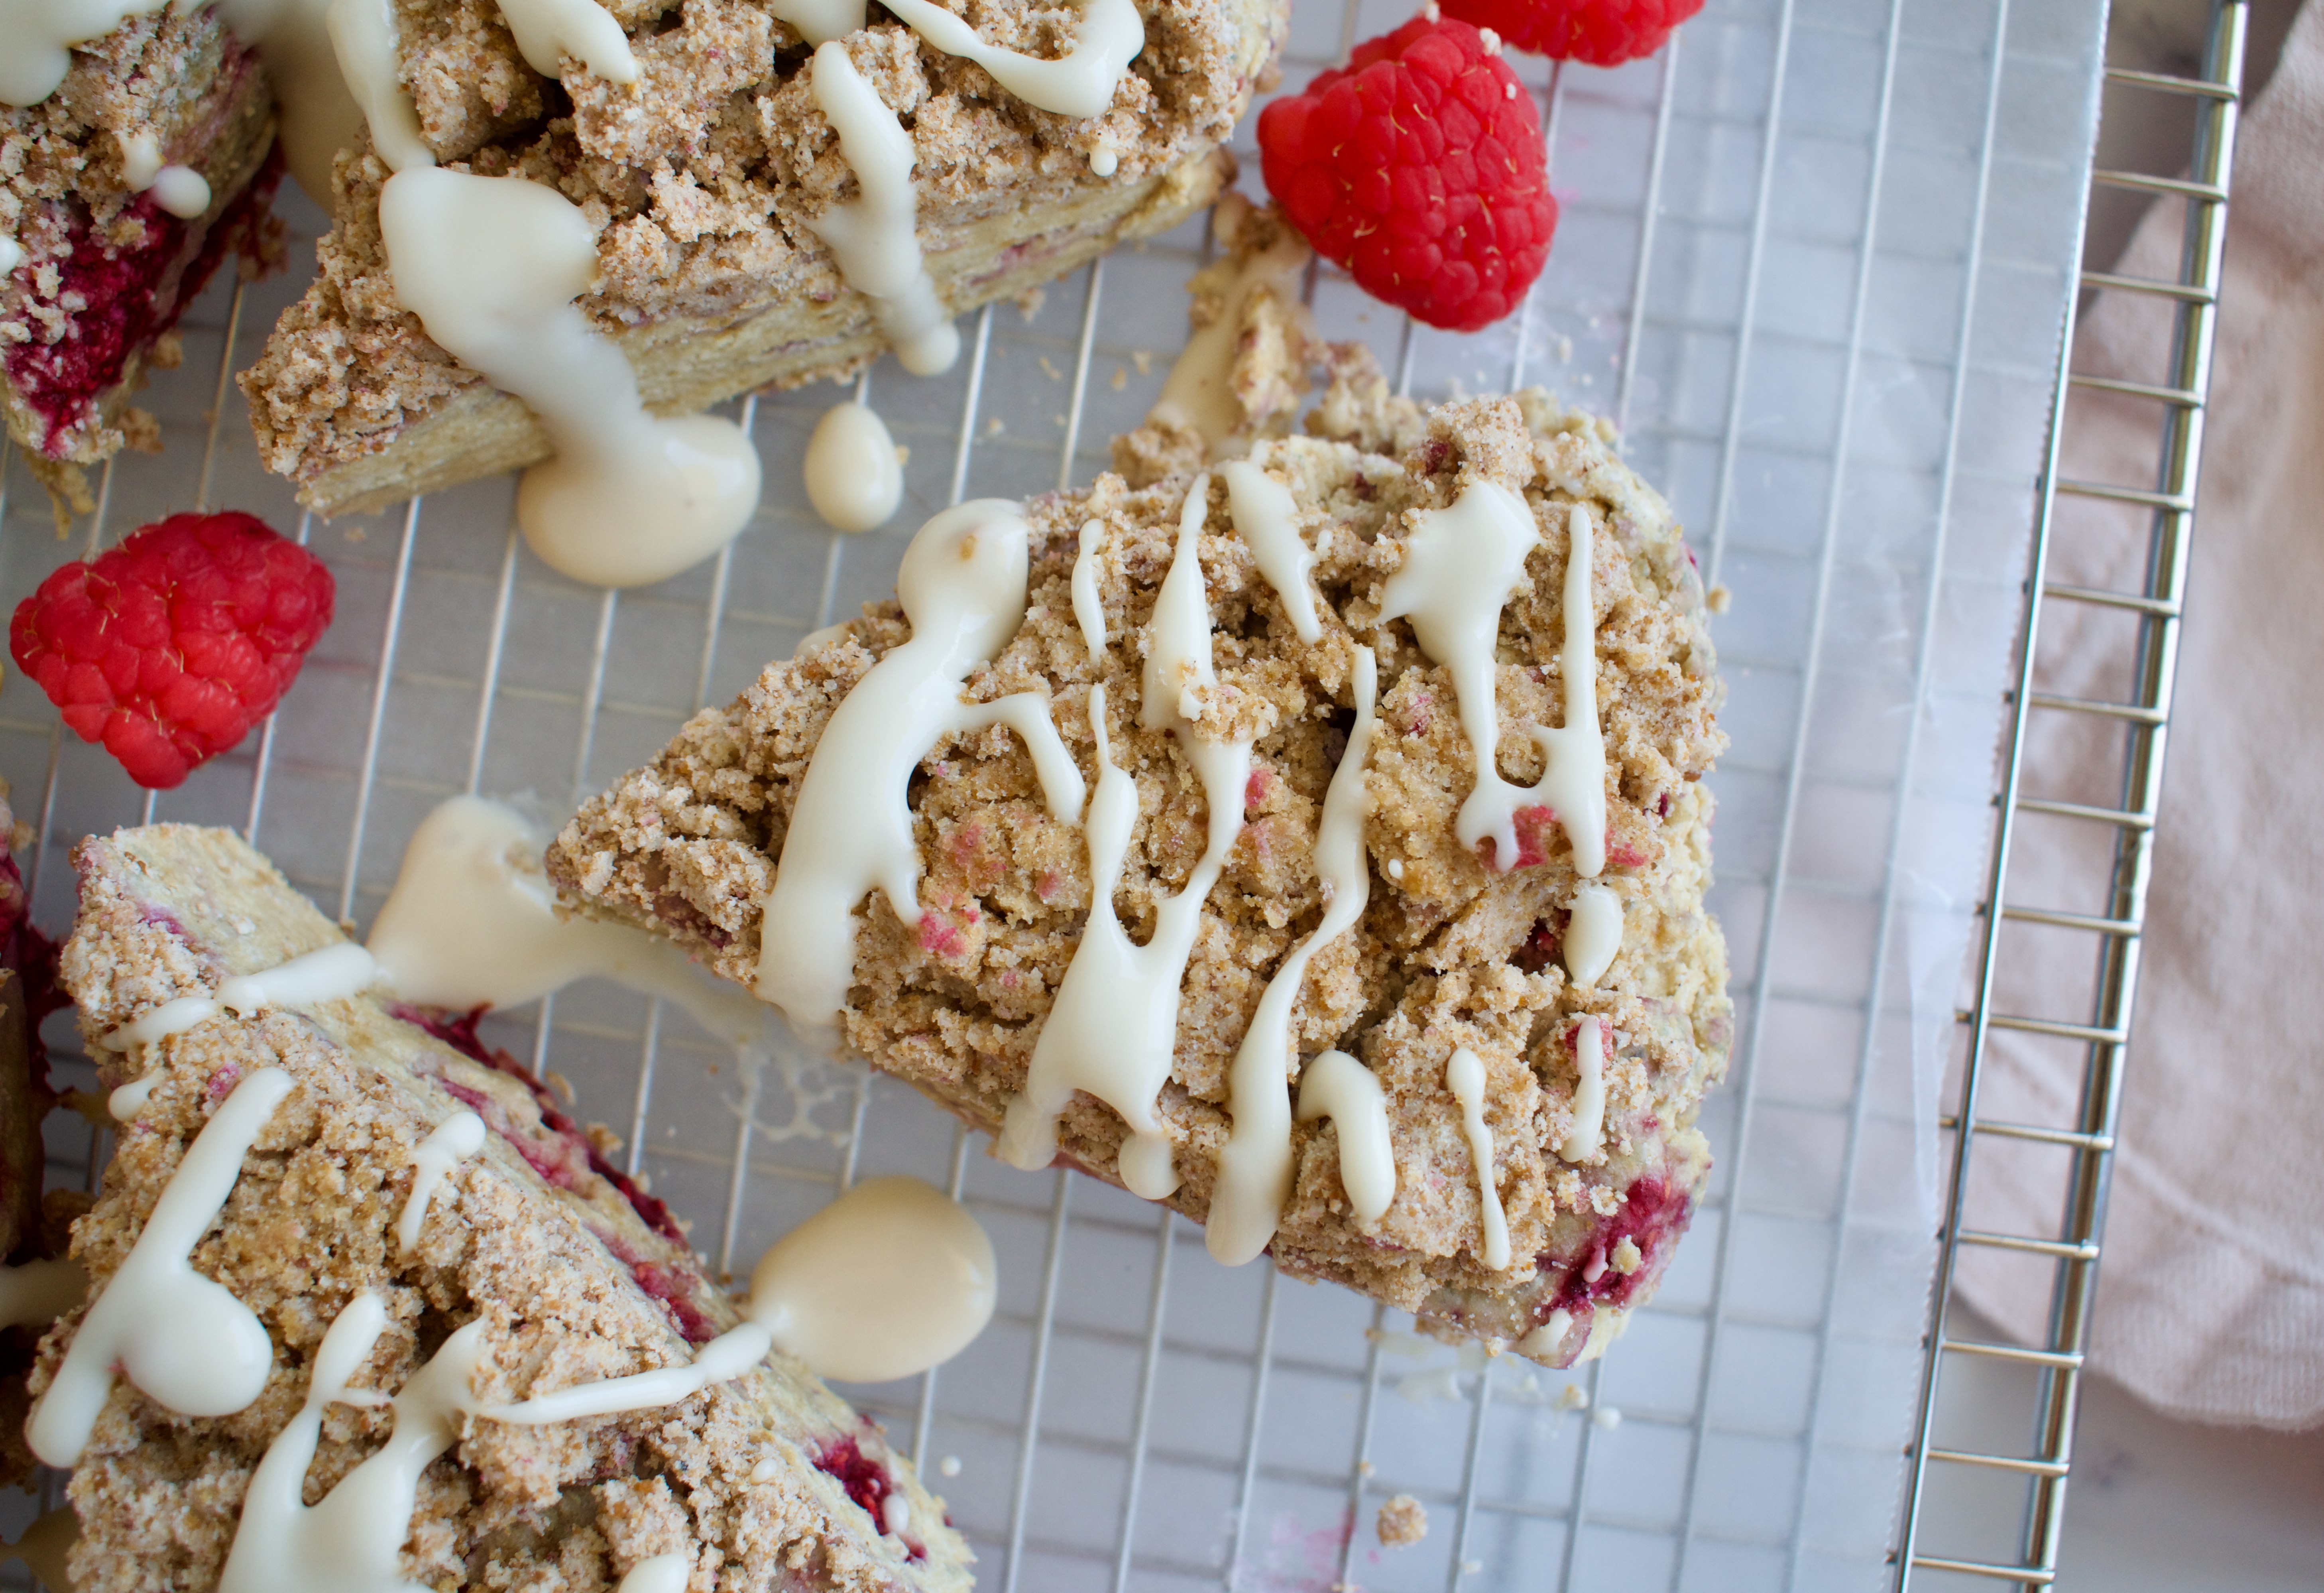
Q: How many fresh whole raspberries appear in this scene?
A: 3